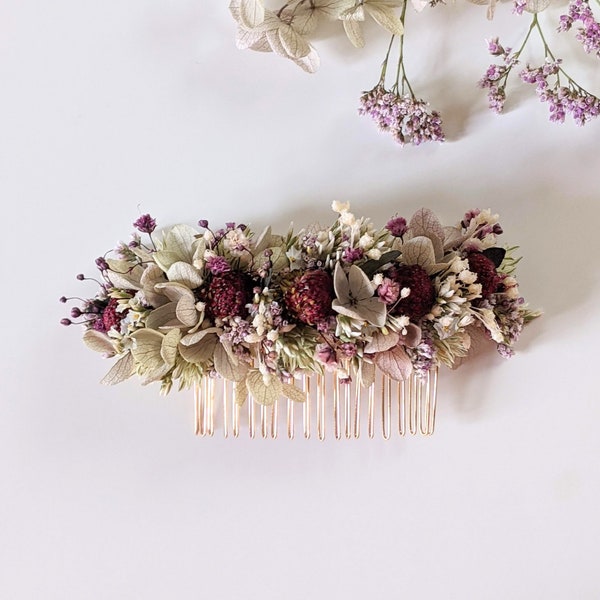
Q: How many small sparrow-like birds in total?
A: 0